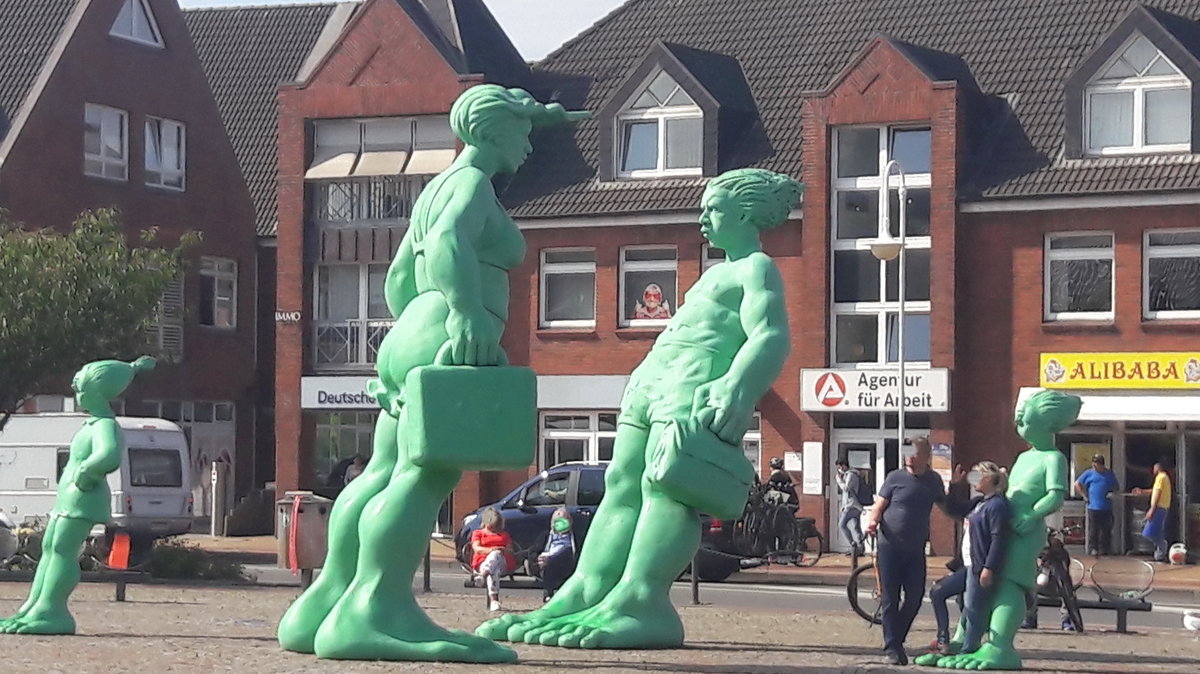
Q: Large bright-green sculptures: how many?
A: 4